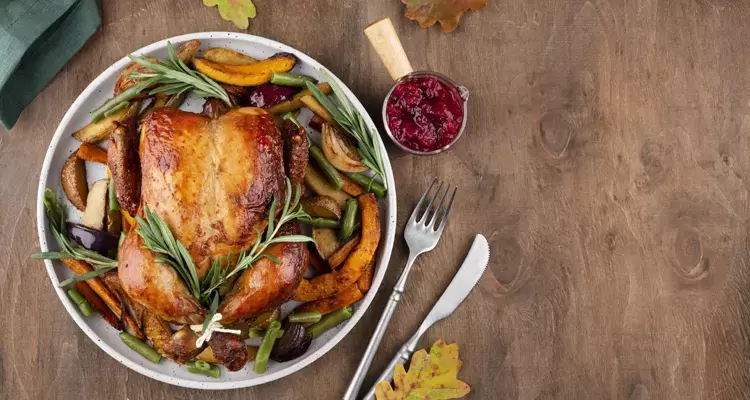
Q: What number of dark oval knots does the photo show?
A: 3